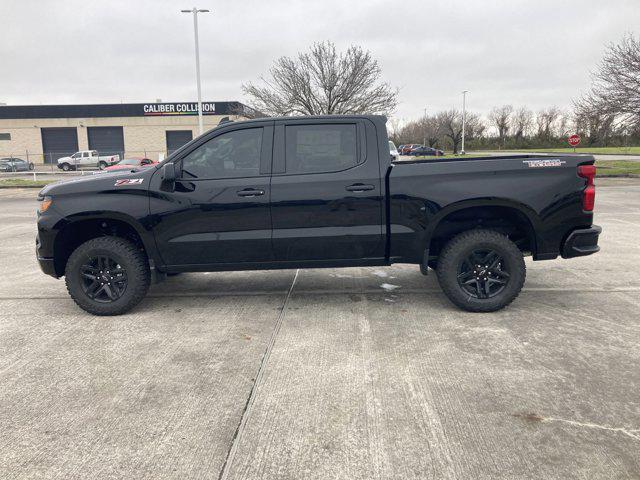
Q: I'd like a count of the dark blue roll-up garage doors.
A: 3